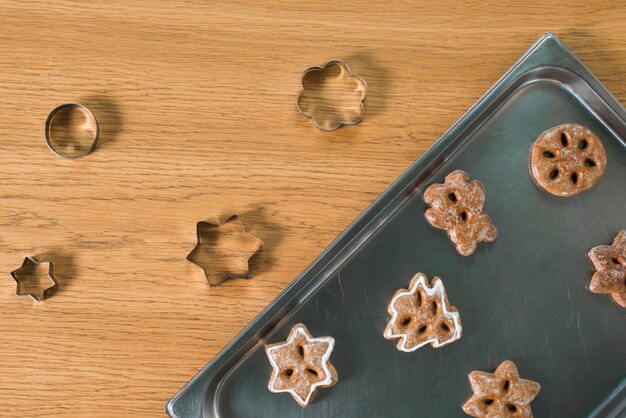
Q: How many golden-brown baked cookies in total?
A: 6